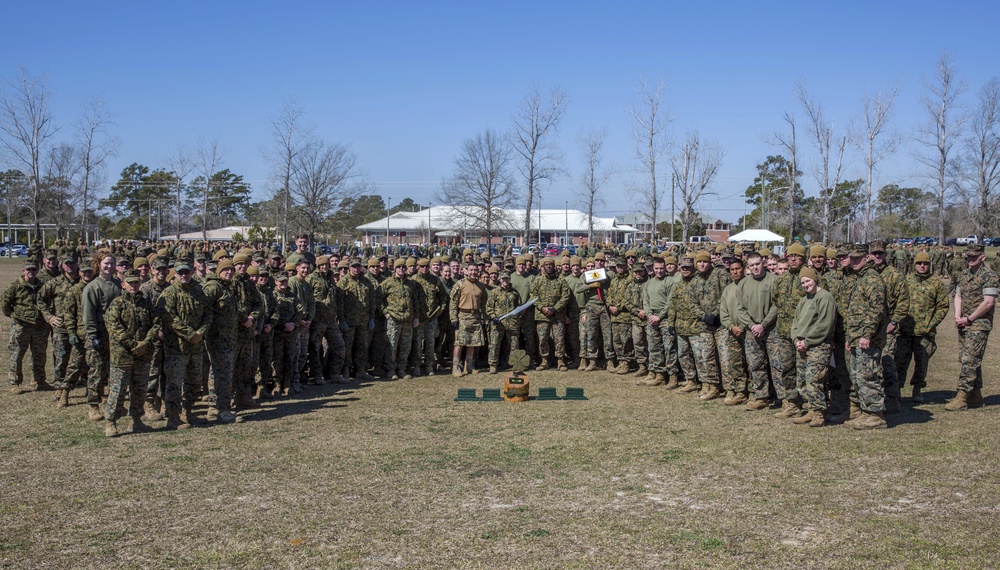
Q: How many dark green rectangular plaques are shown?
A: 4